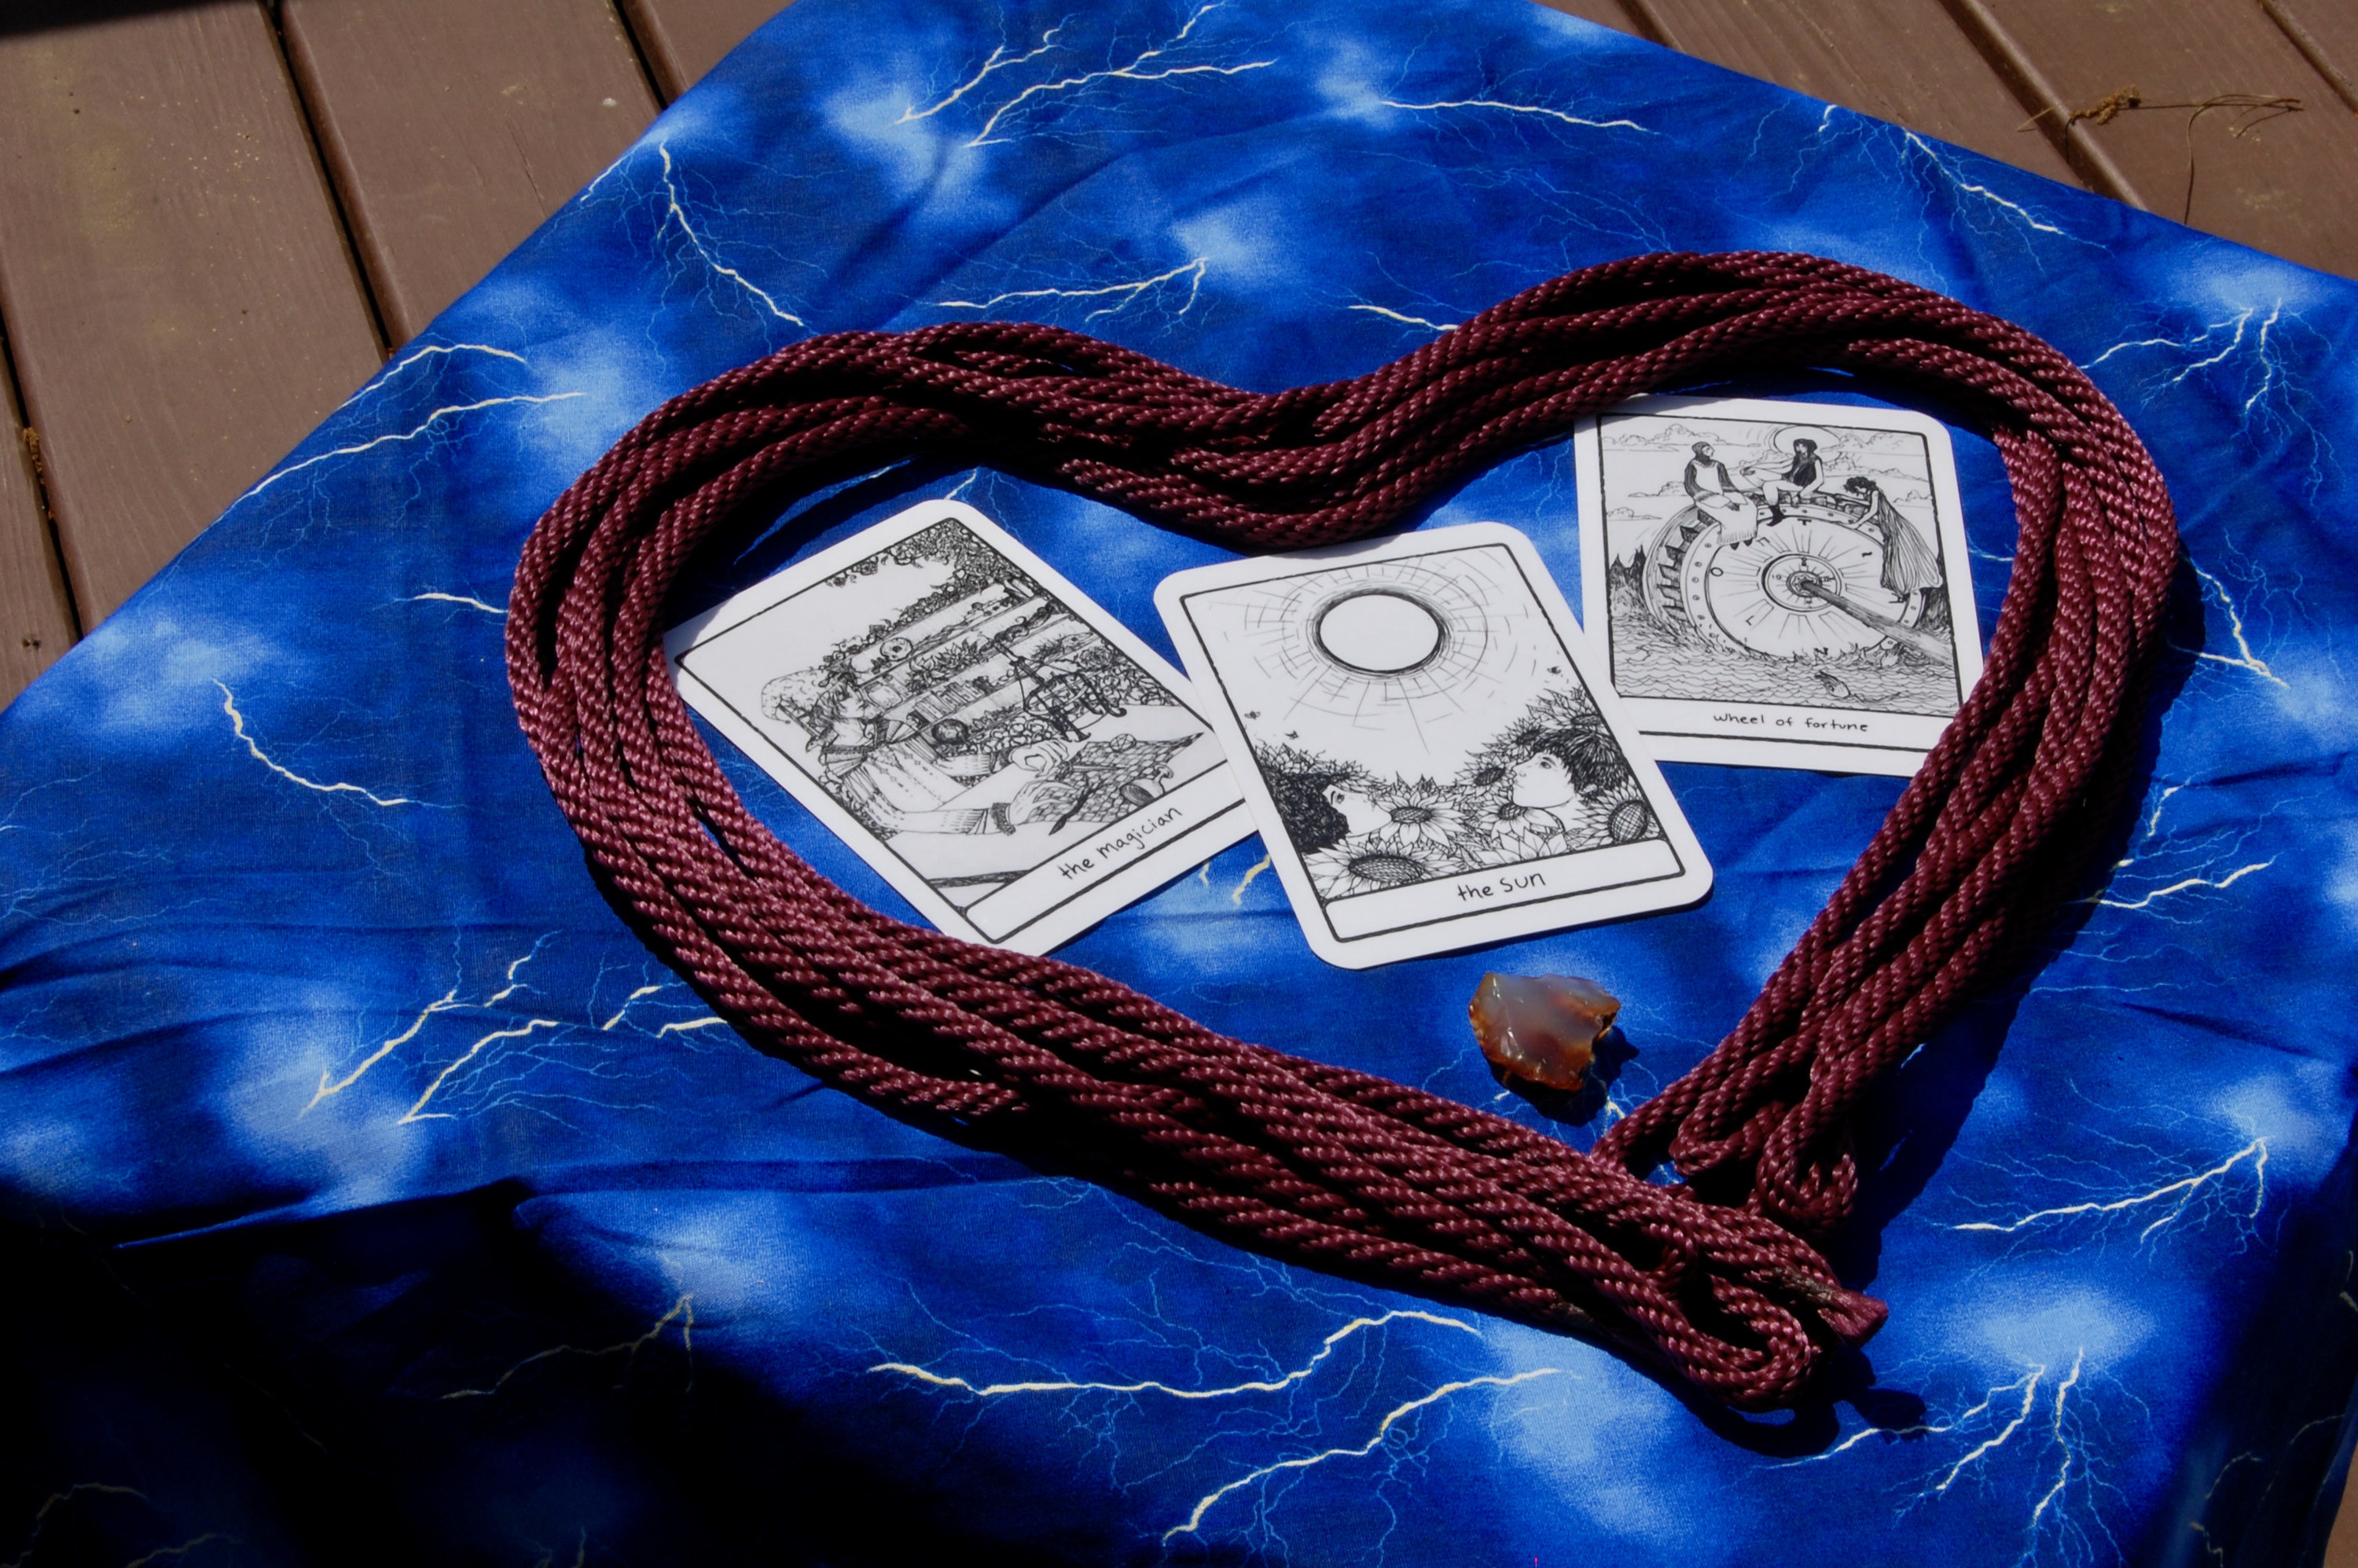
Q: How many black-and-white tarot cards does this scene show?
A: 3